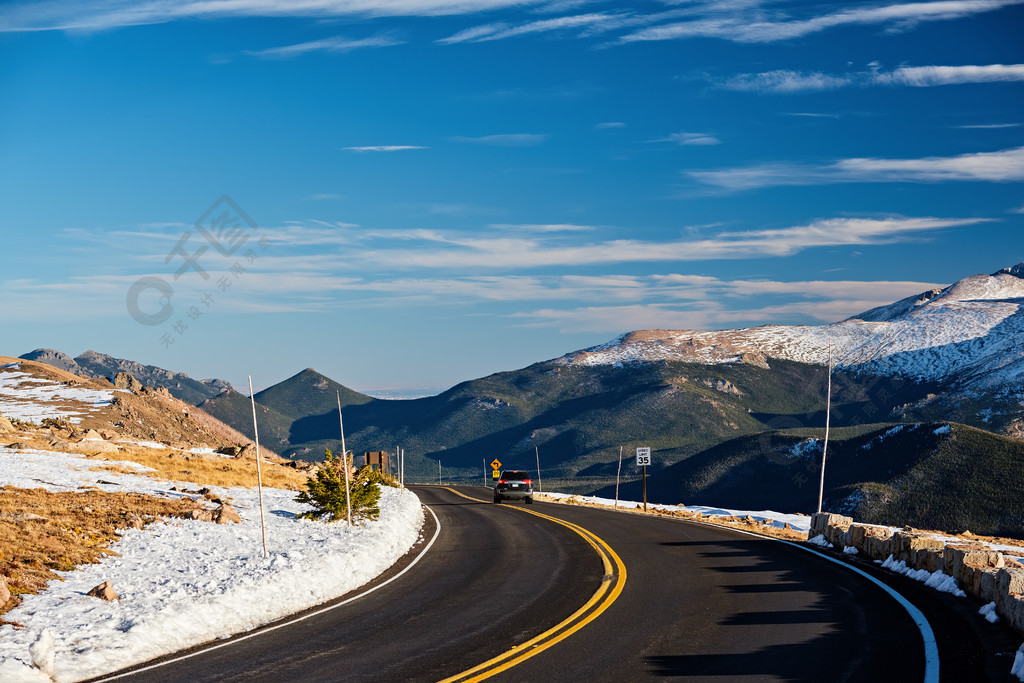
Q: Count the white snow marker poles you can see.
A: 9